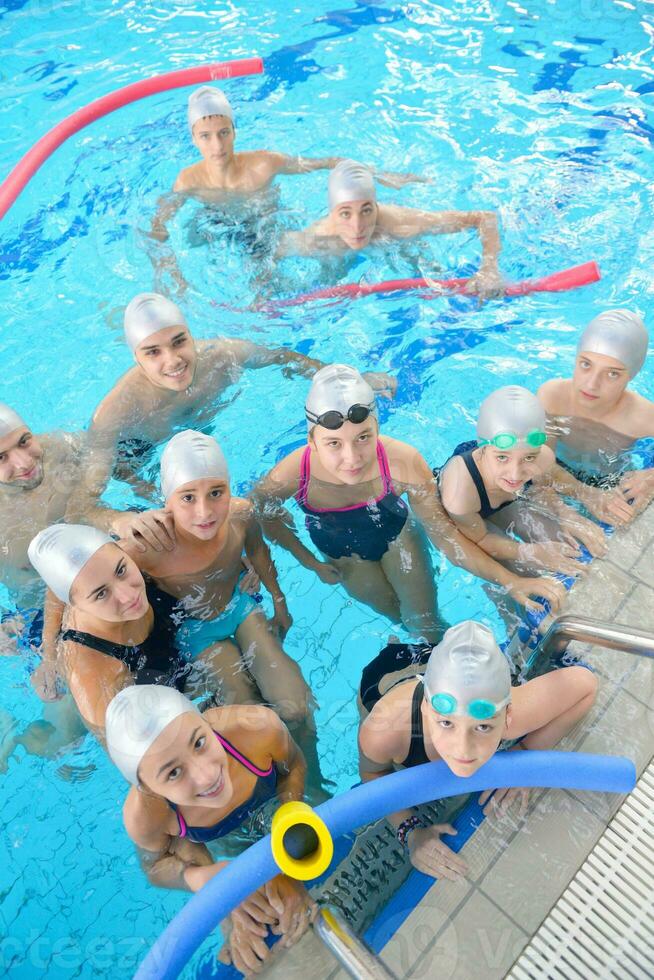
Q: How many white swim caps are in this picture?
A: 11